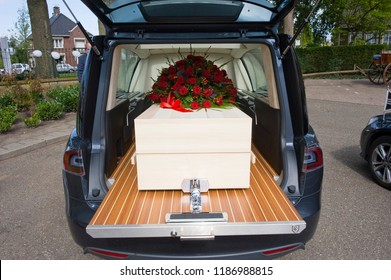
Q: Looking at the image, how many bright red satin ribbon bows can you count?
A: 1